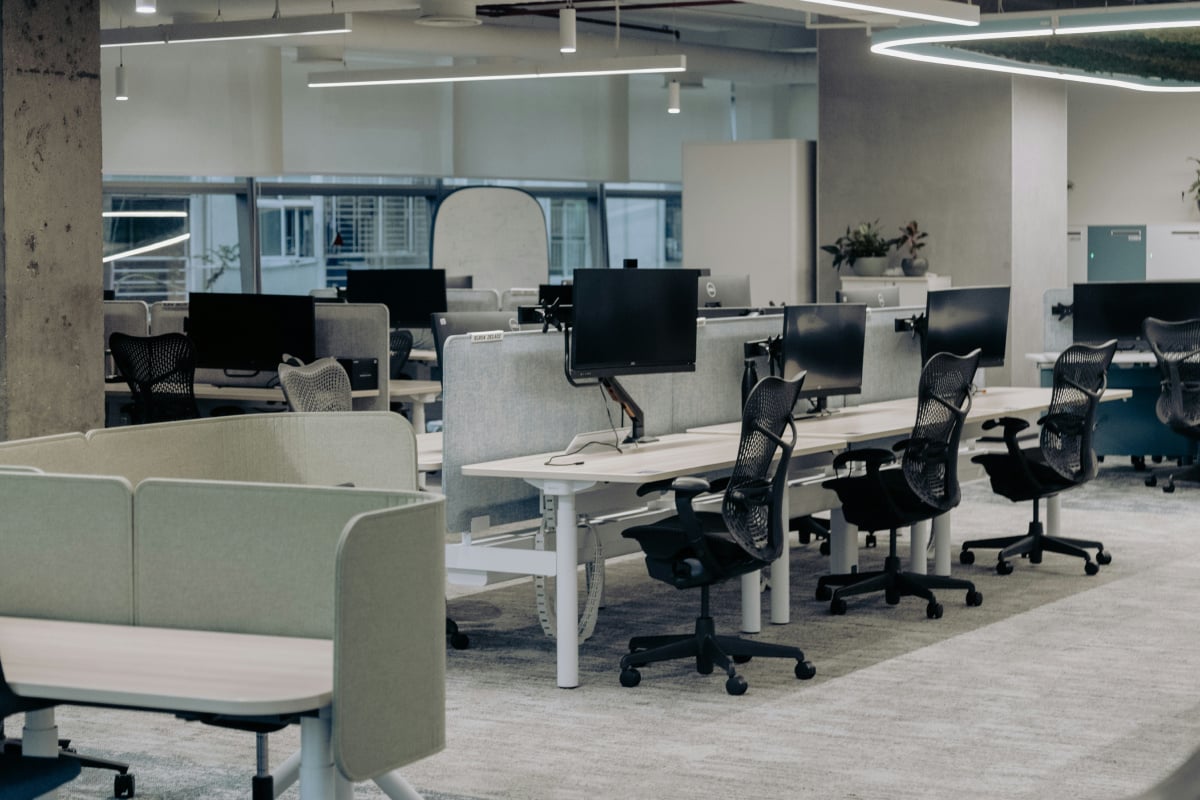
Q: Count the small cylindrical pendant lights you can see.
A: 4